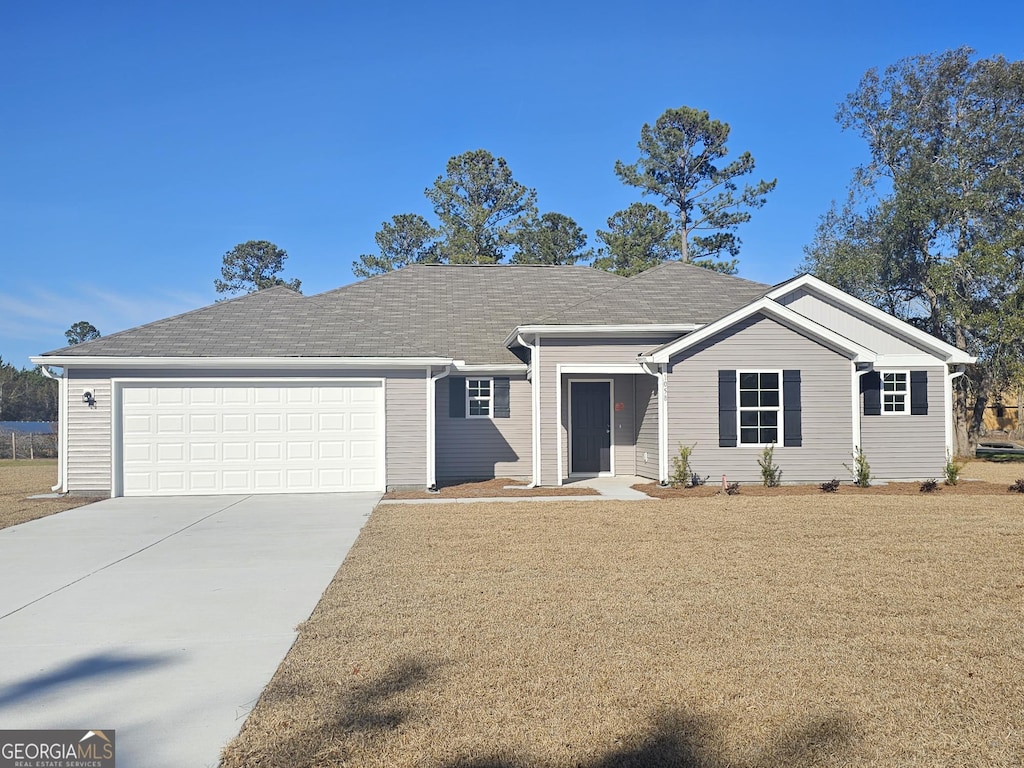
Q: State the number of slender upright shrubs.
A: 4